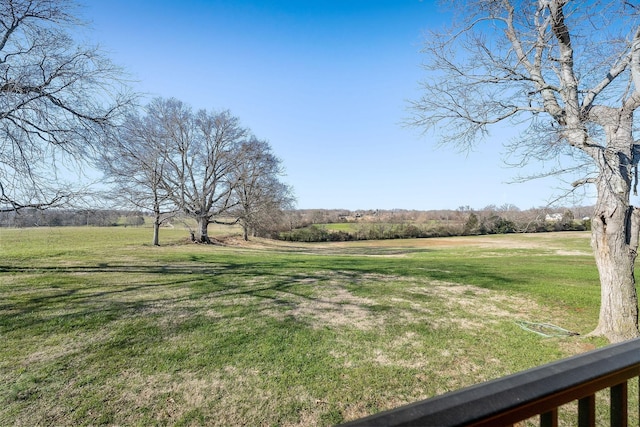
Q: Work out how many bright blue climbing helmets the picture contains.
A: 0